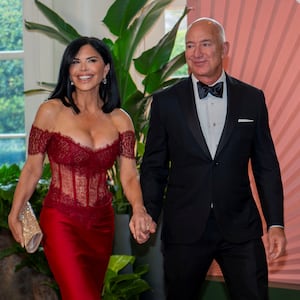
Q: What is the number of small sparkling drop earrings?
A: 2